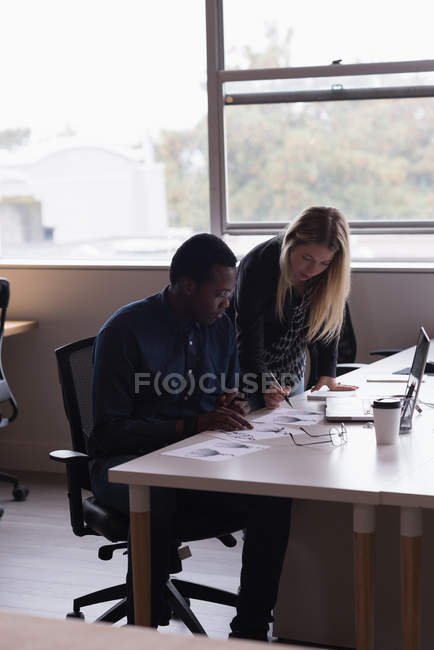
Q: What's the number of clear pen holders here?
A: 1